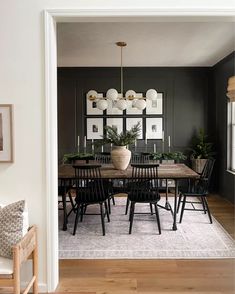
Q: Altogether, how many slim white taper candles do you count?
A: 11